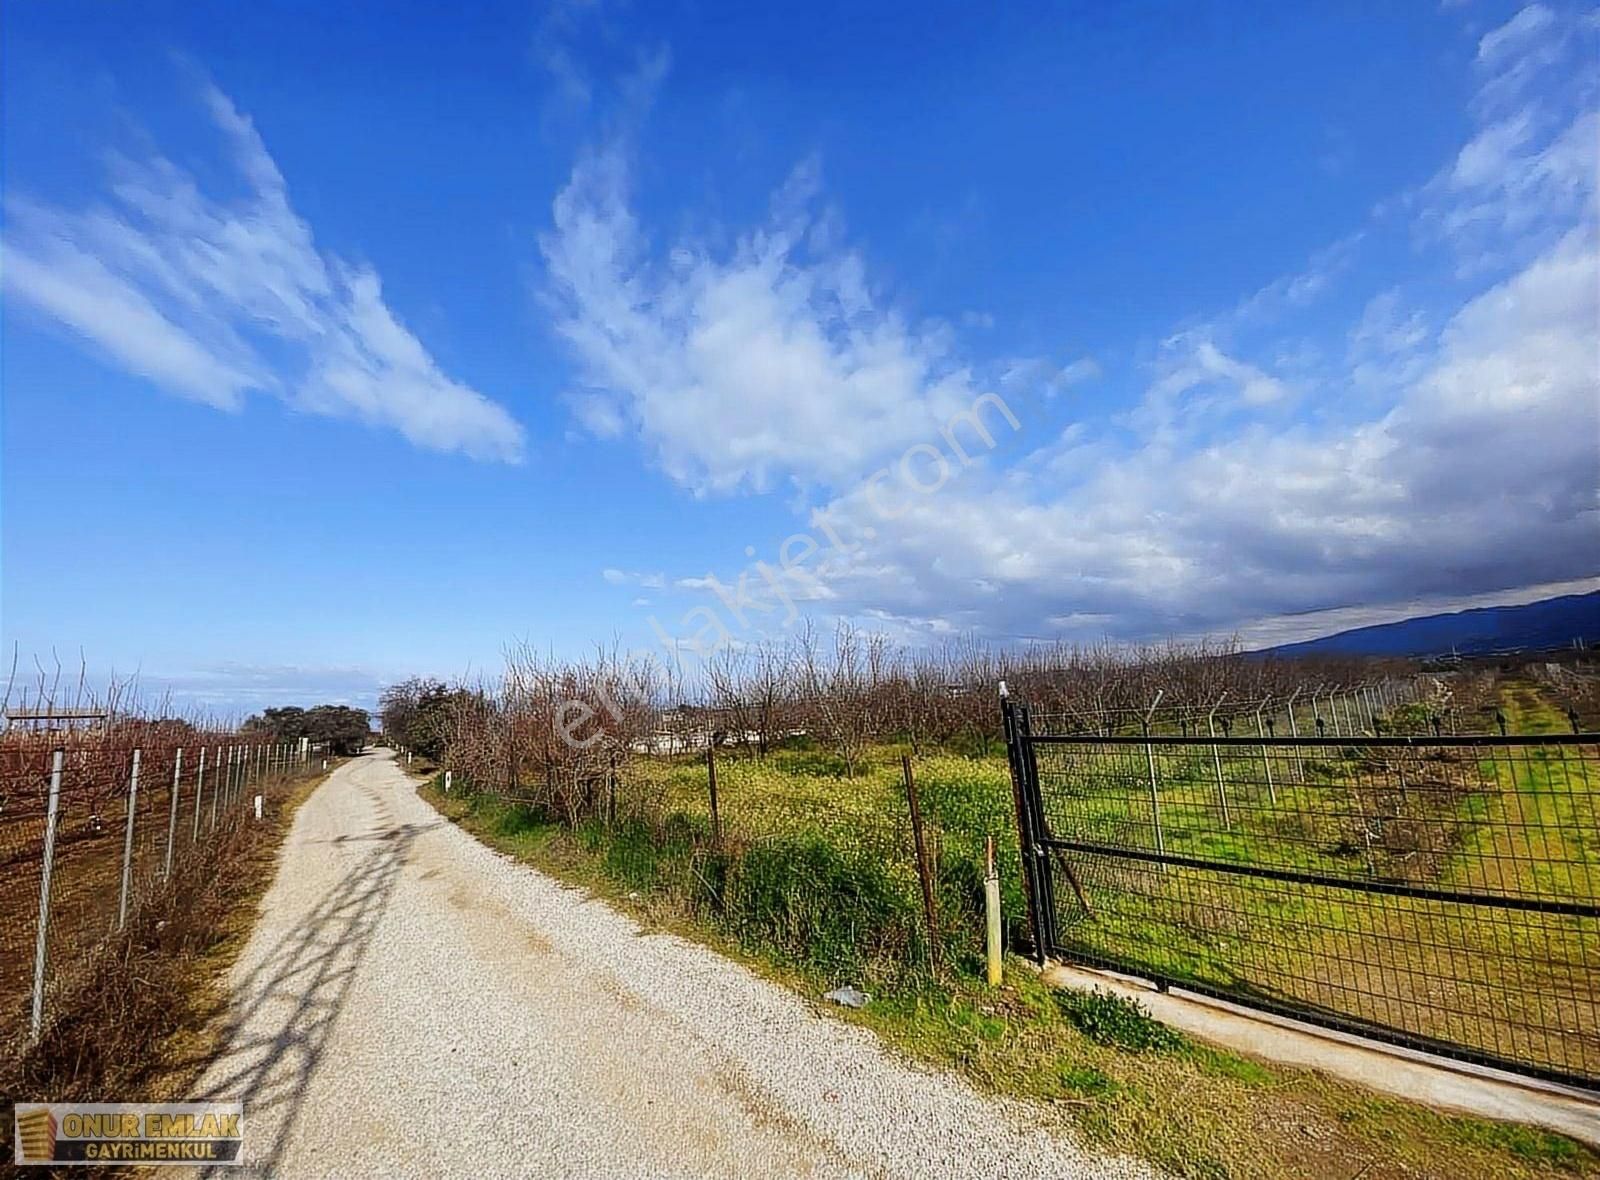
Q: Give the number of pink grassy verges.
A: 0